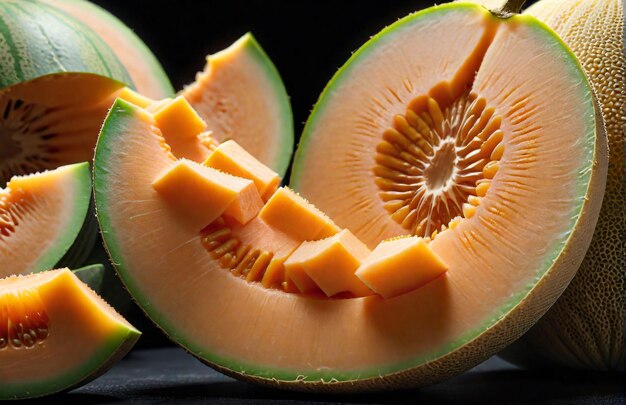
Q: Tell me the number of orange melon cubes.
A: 6